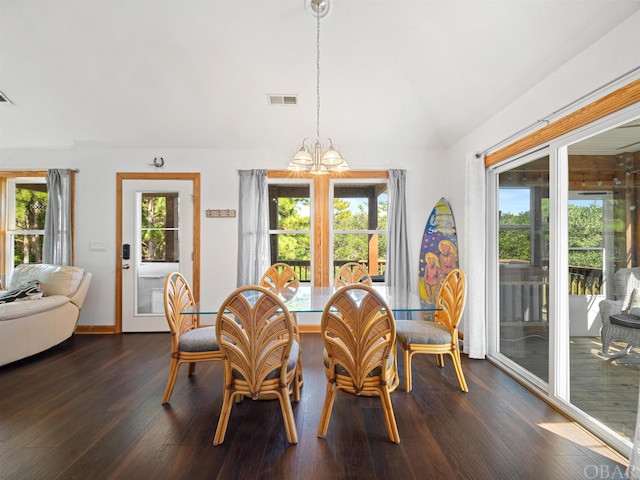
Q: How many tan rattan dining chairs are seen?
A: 6